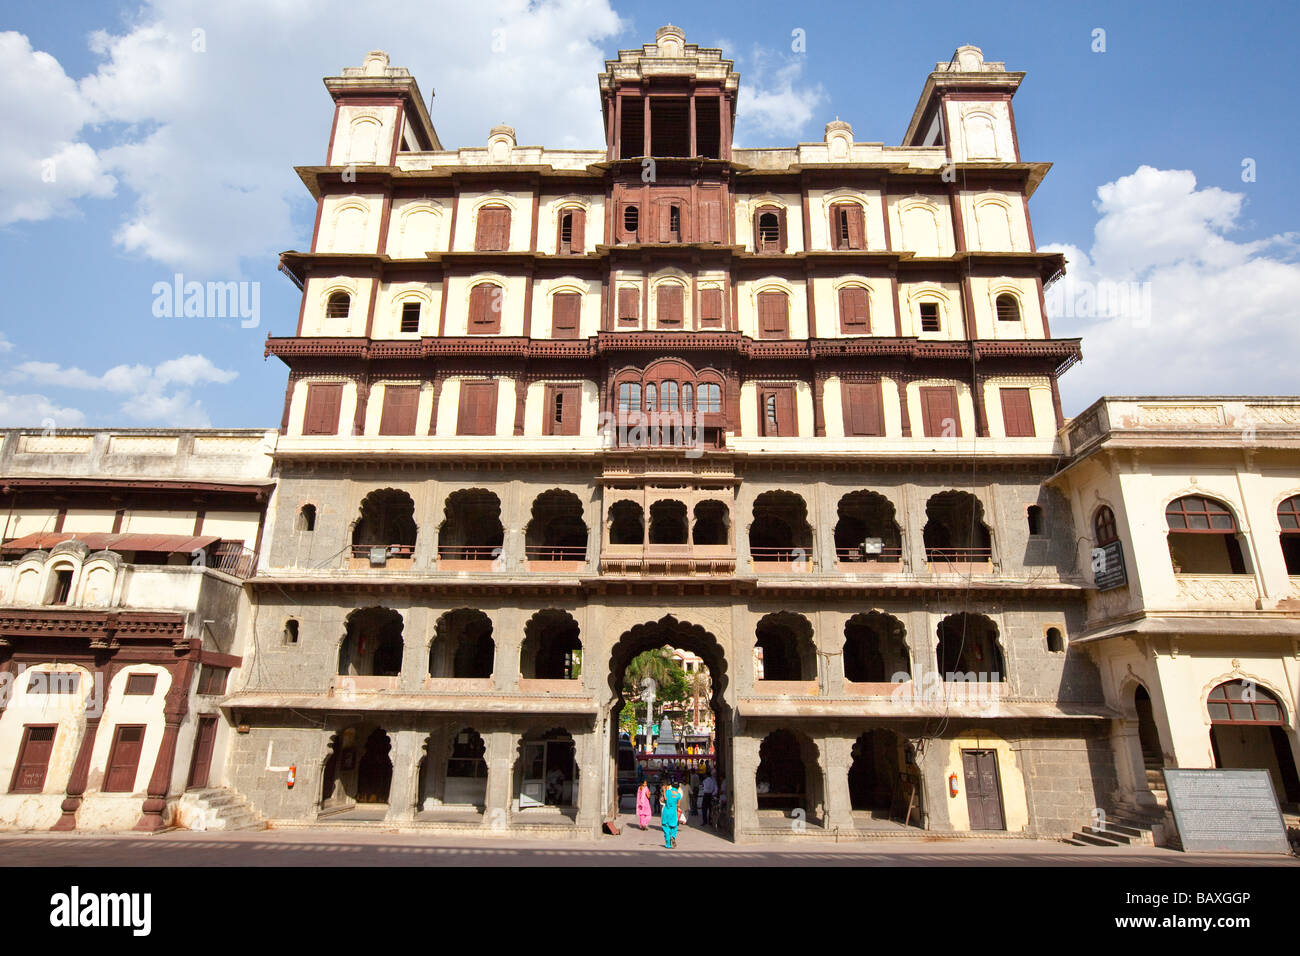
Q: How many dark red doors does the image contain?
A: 3